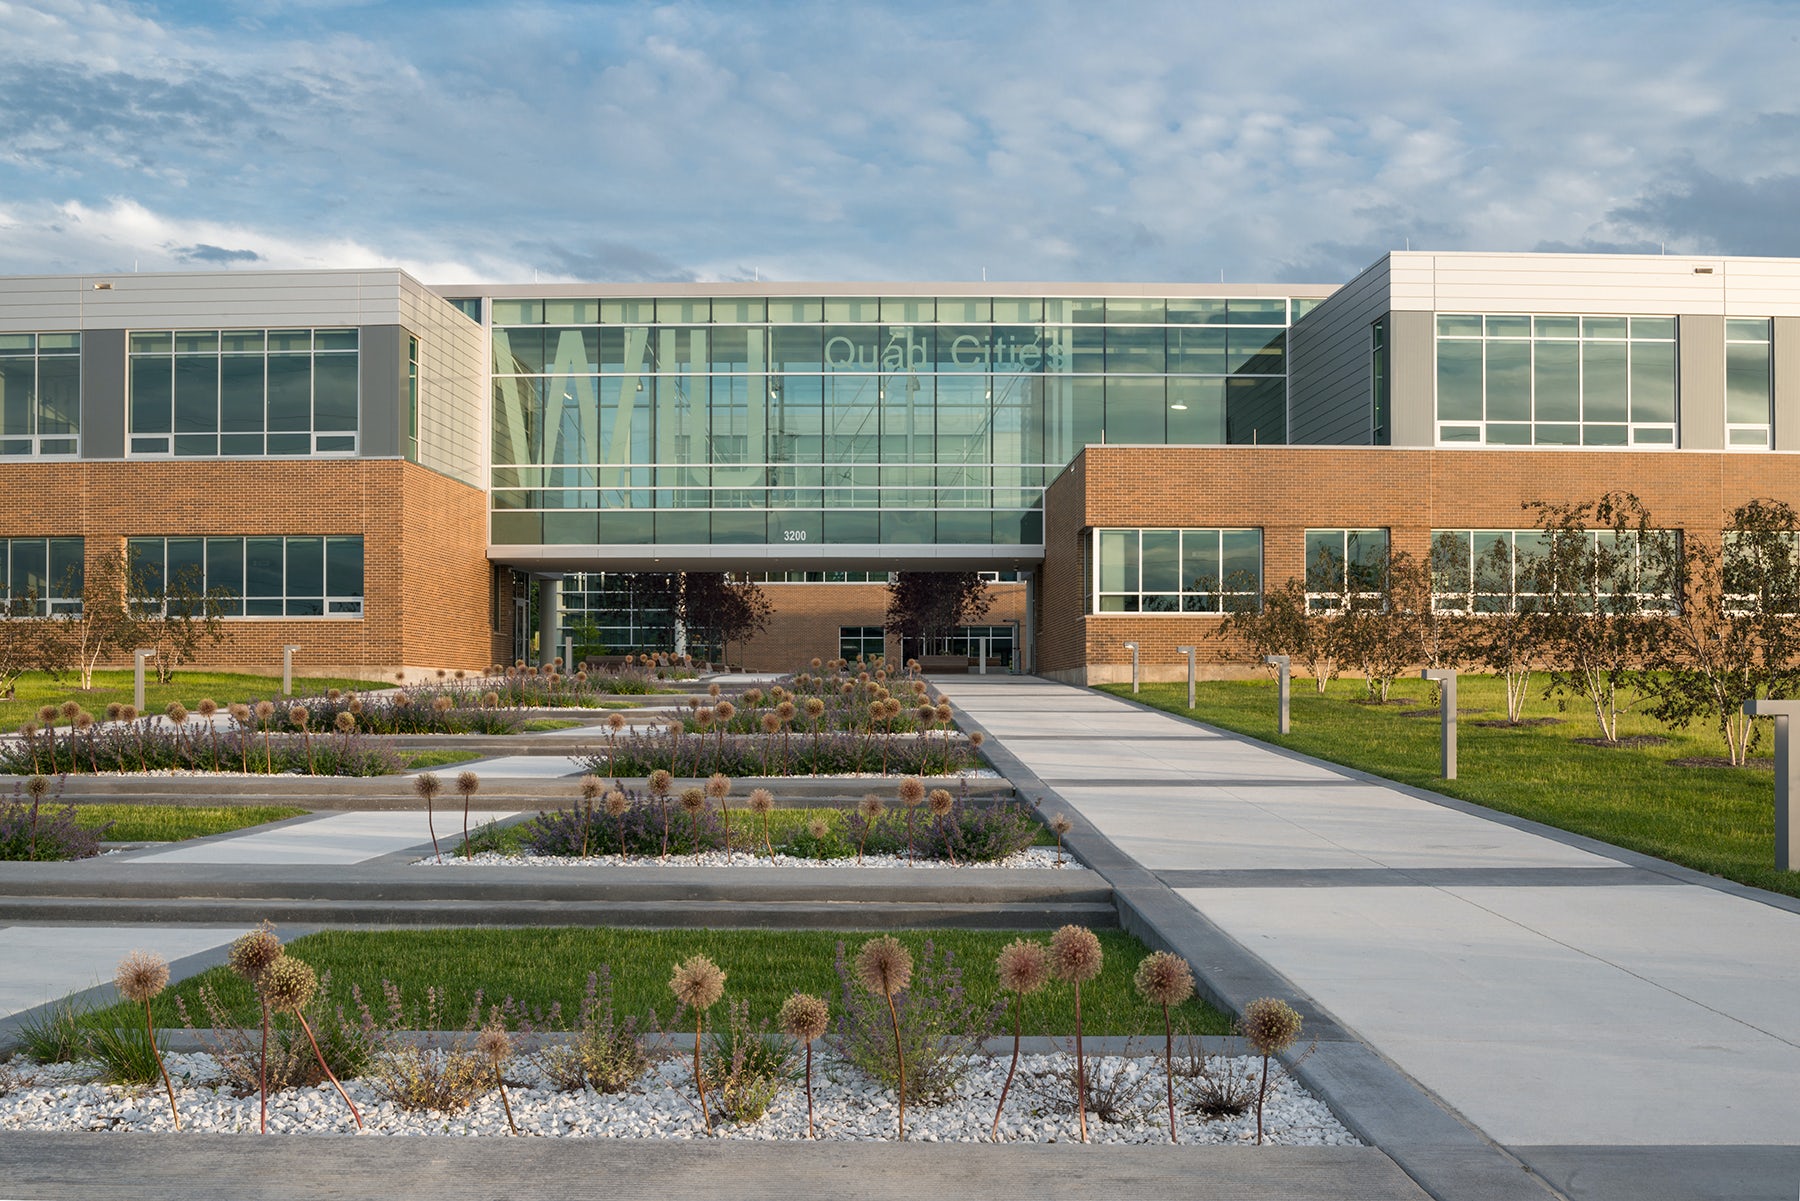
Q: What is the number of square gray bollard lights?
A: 7